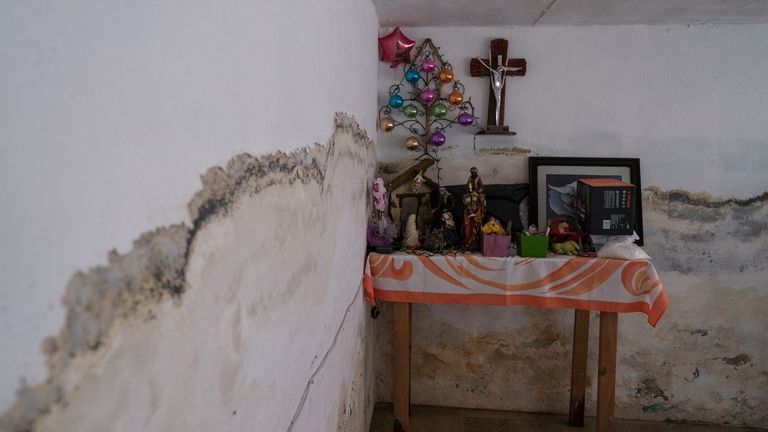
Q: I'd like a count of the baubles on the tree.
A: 12